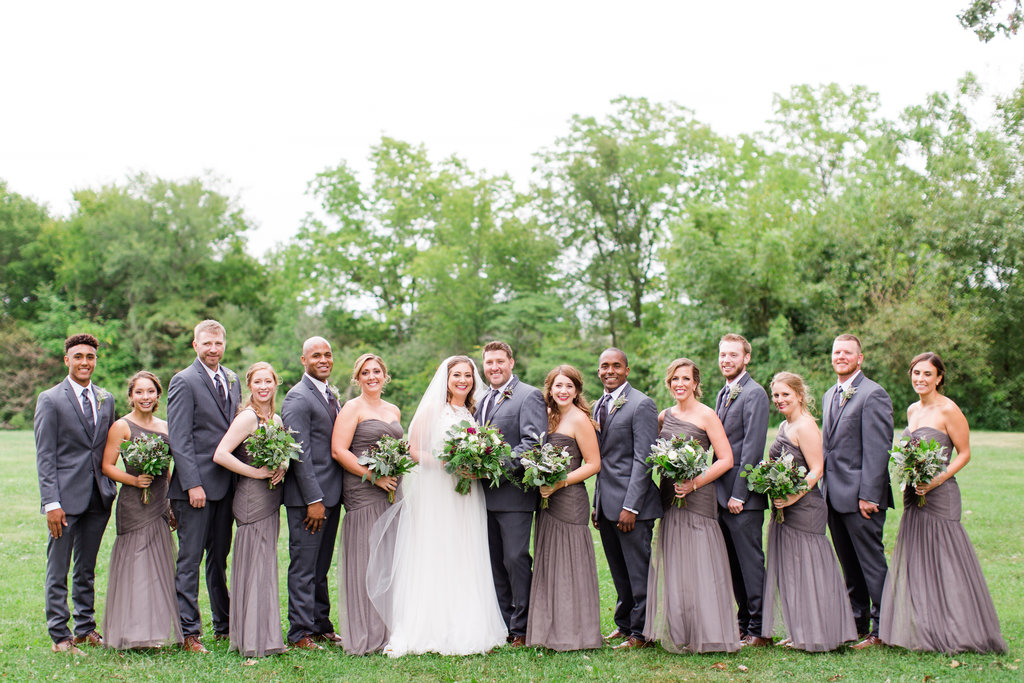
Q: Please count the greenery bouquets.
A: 8